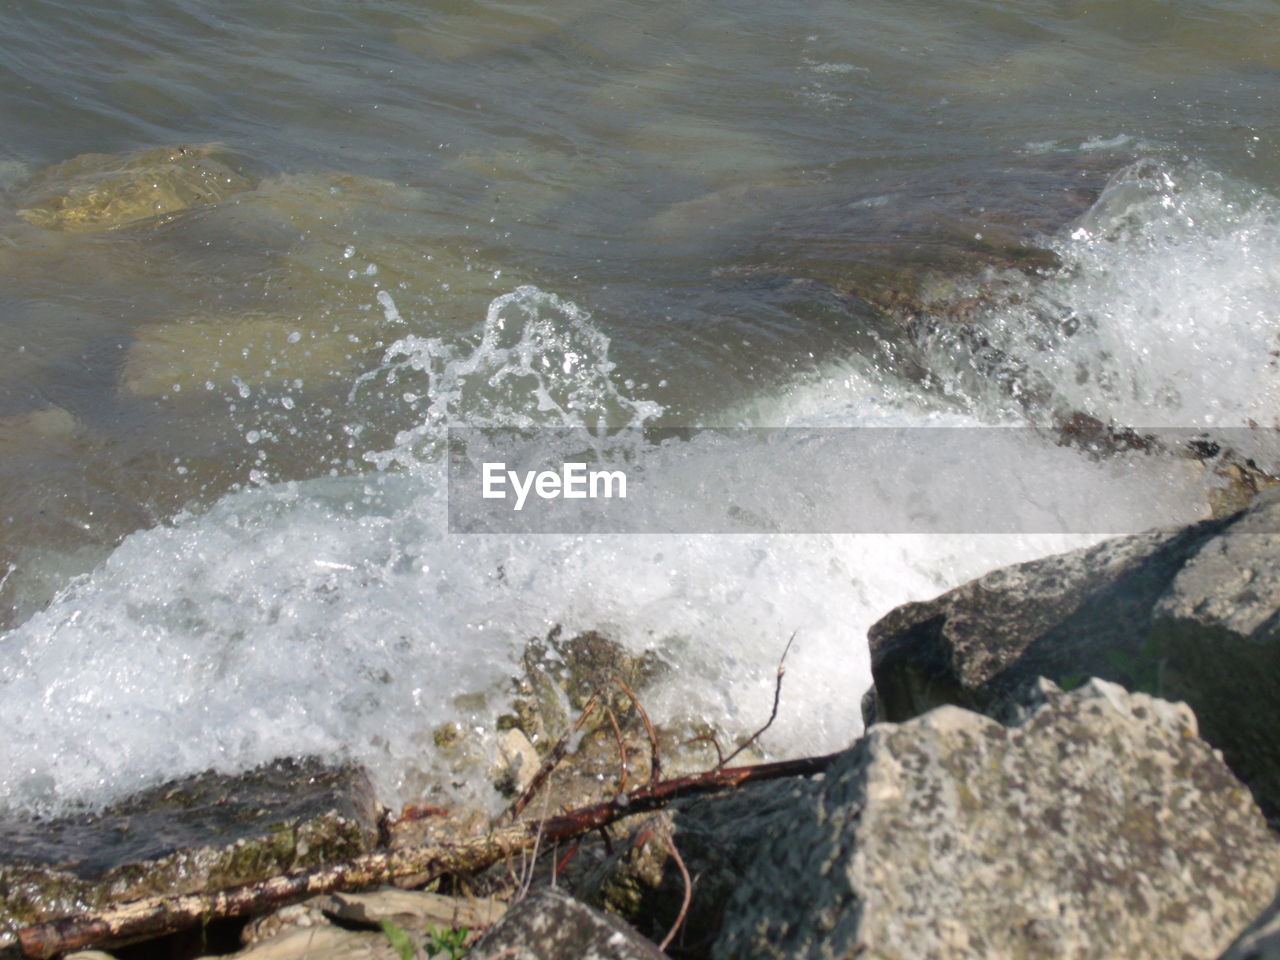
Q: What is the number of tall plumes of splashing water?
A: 2